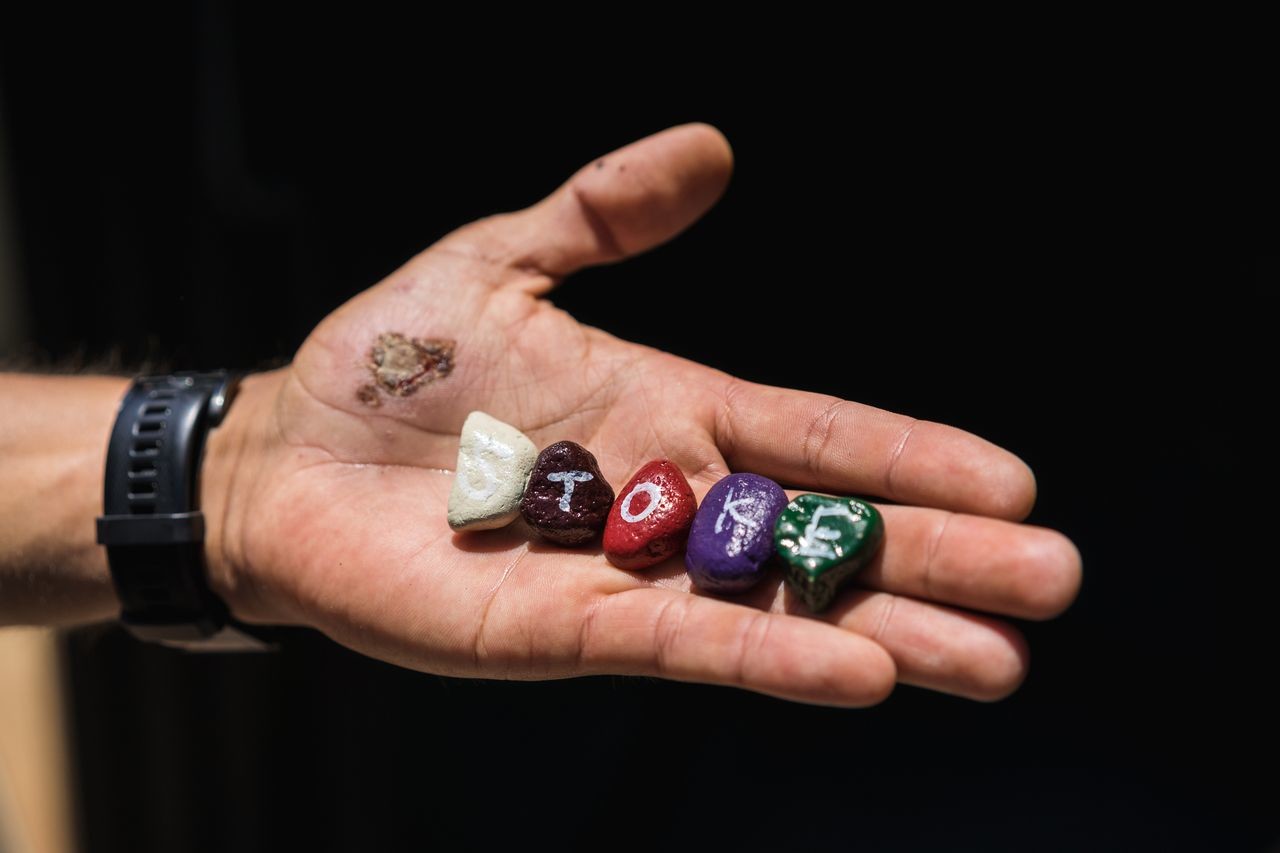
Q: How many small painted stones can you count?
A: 5